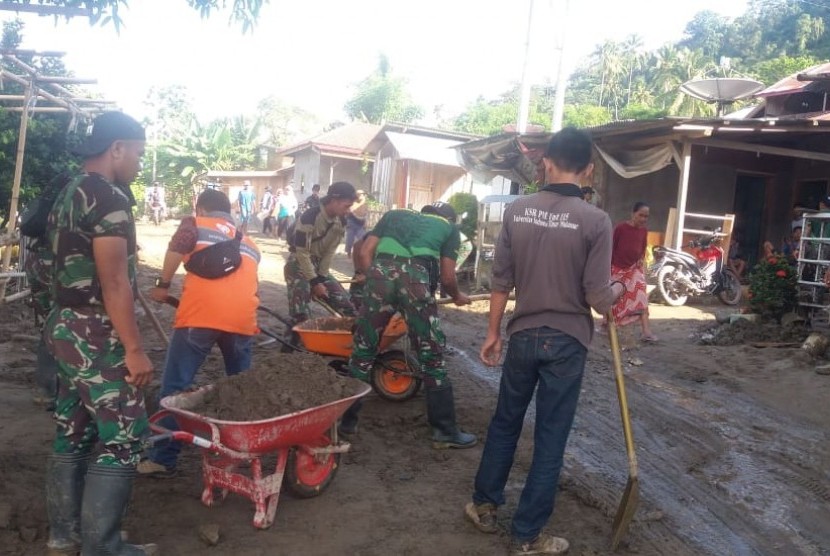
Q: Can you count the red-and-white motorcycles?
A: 1